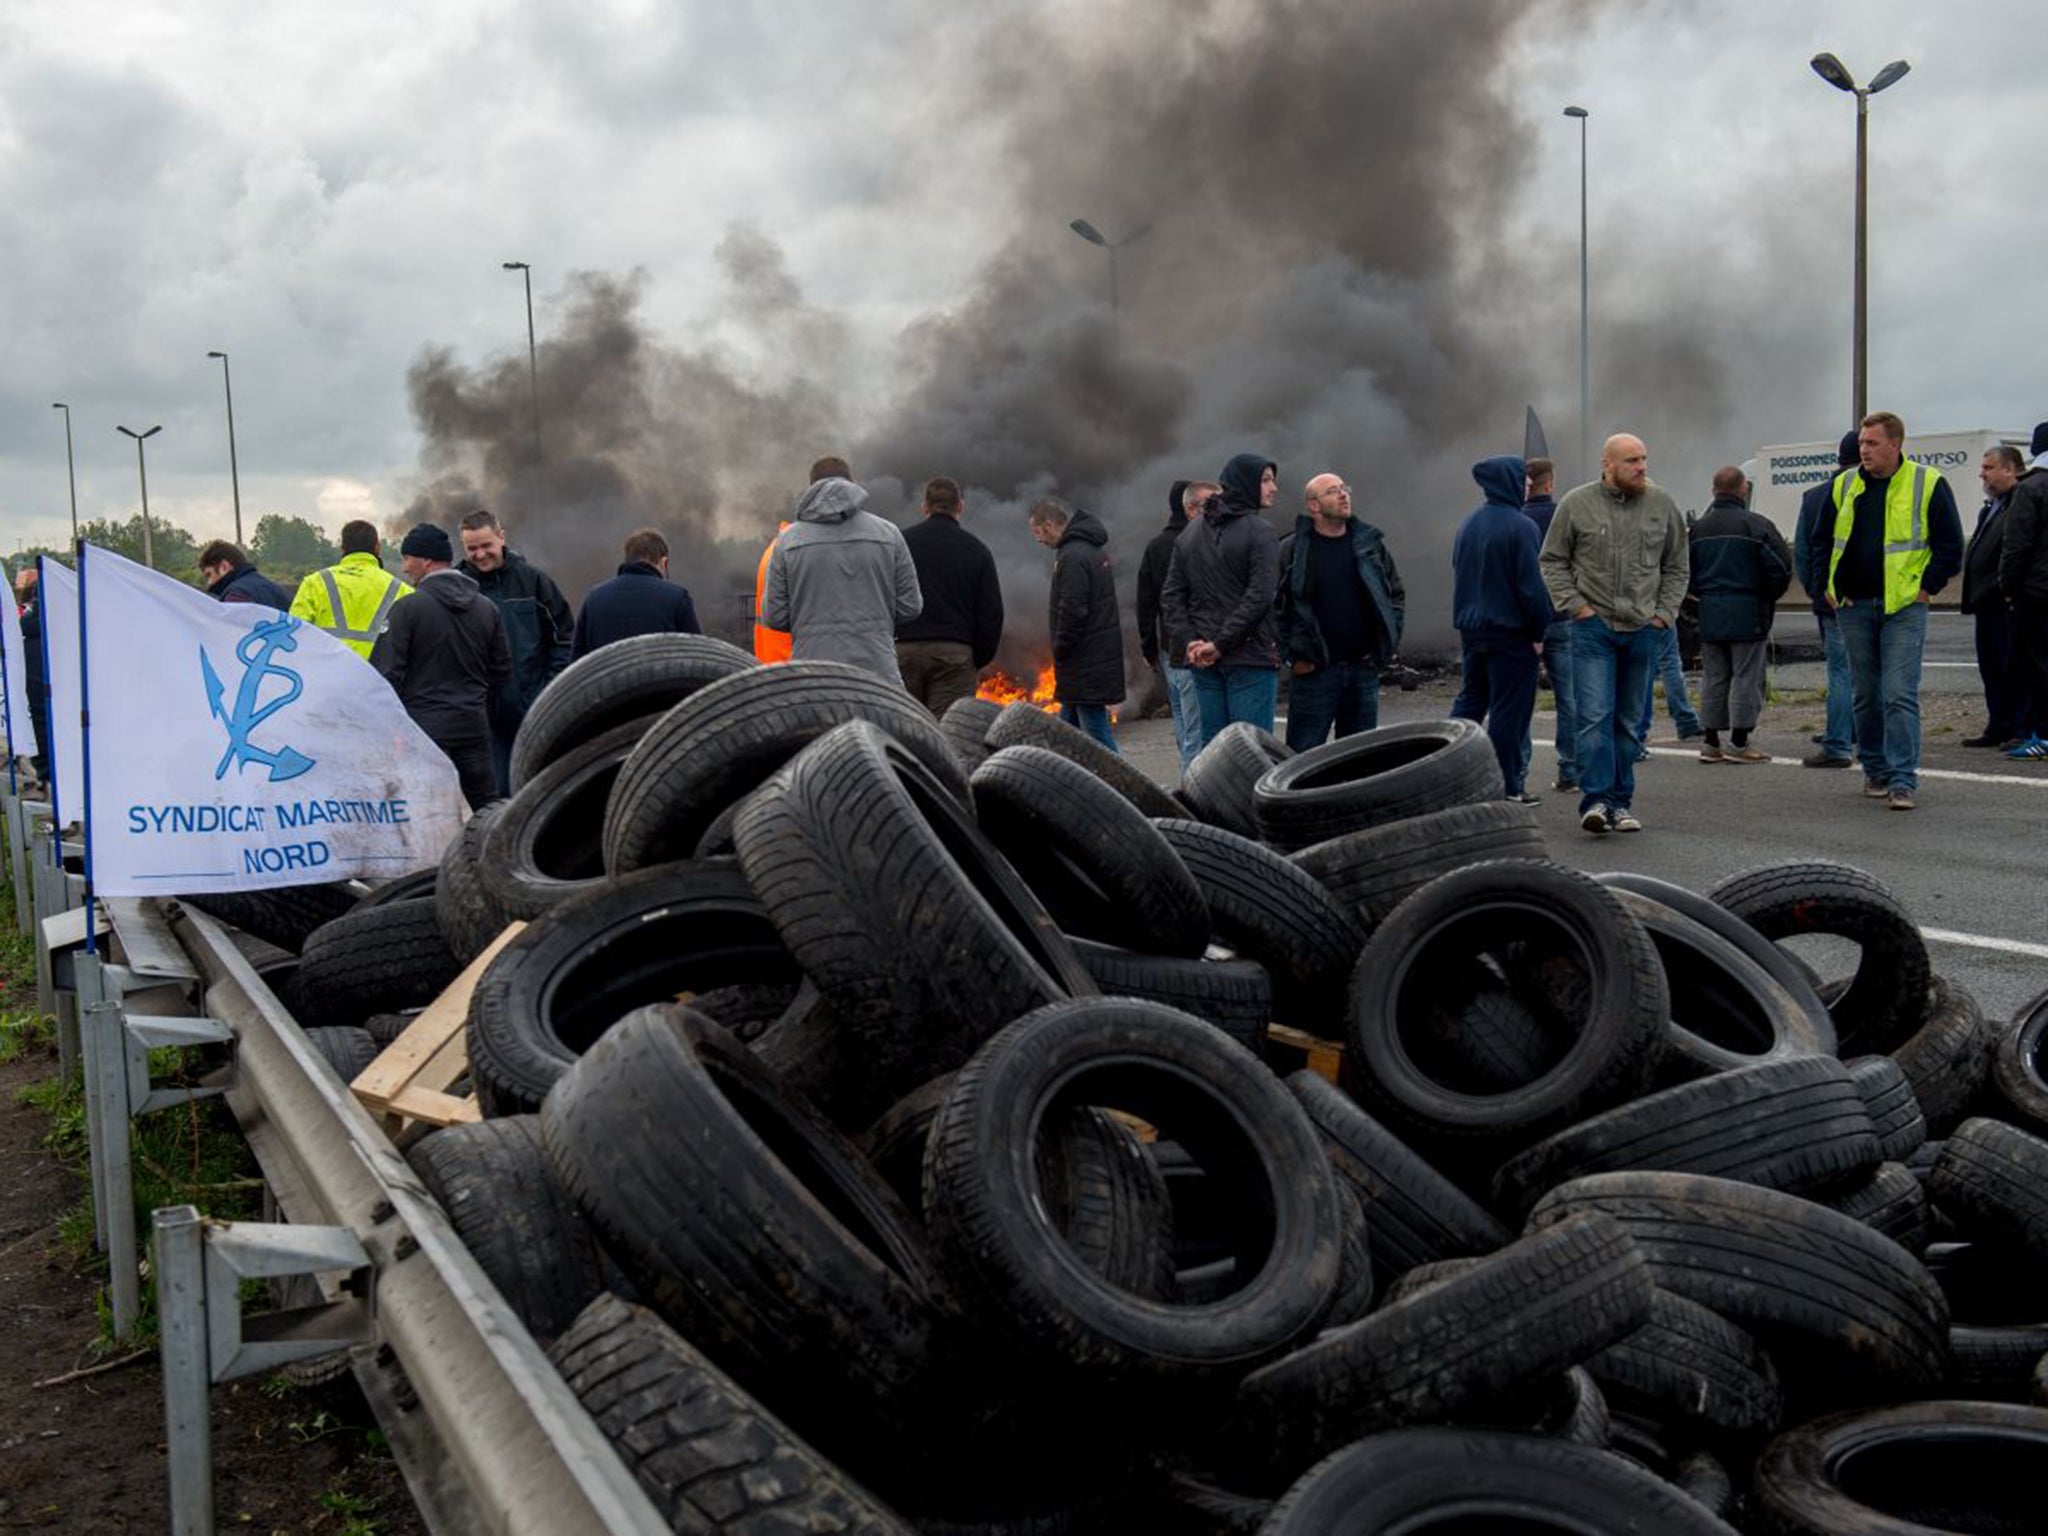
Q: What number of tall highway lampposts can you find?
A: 7